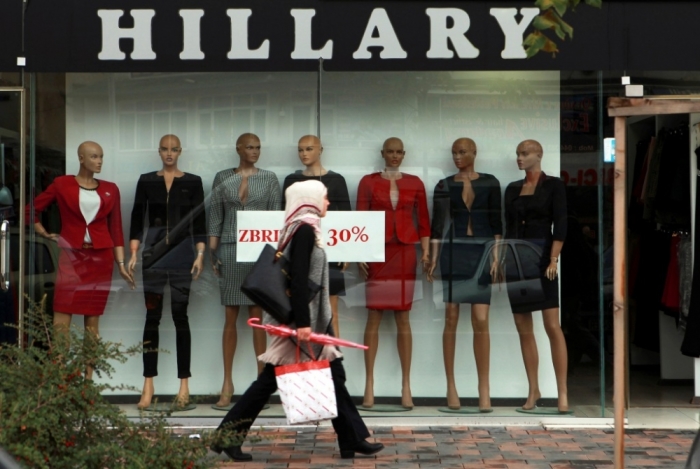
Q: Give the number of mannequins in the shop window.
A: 7